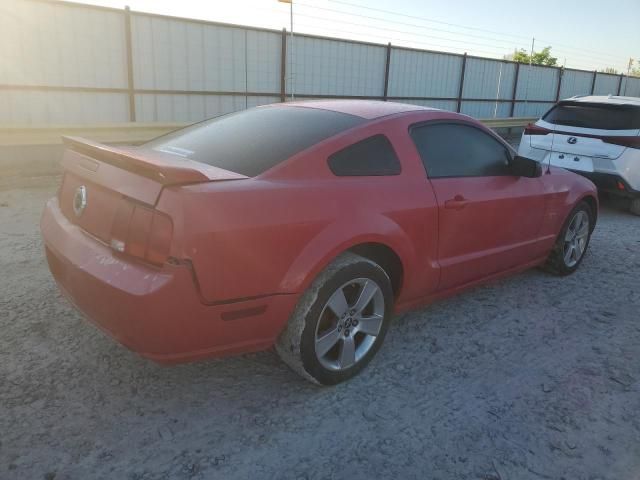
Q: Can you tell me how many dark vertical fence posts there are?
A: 8